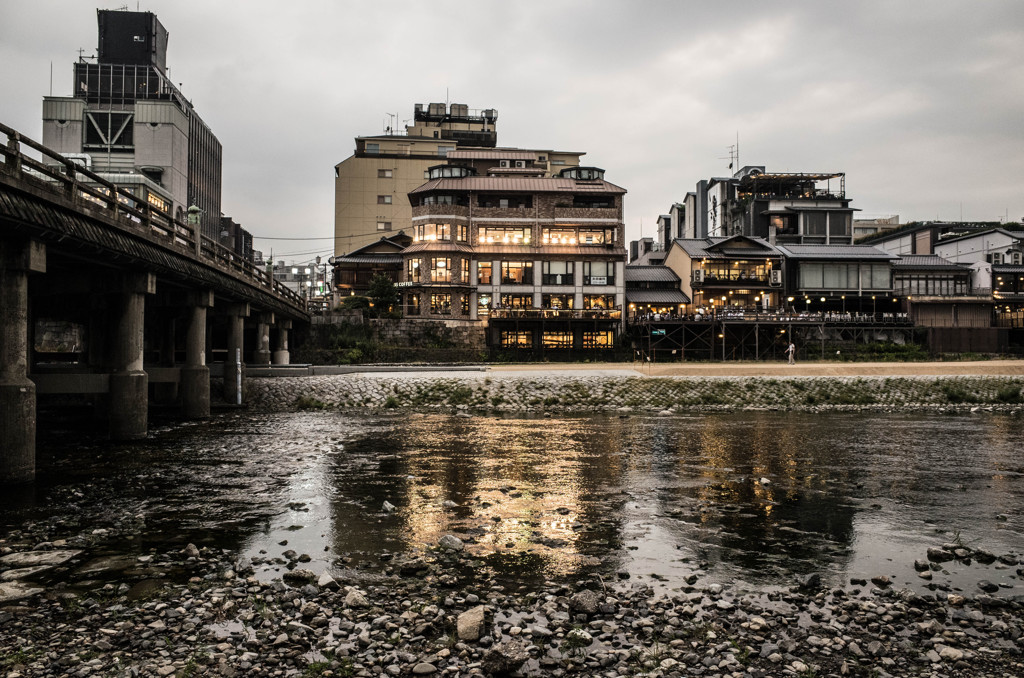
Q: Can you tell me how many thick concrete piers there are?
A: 6